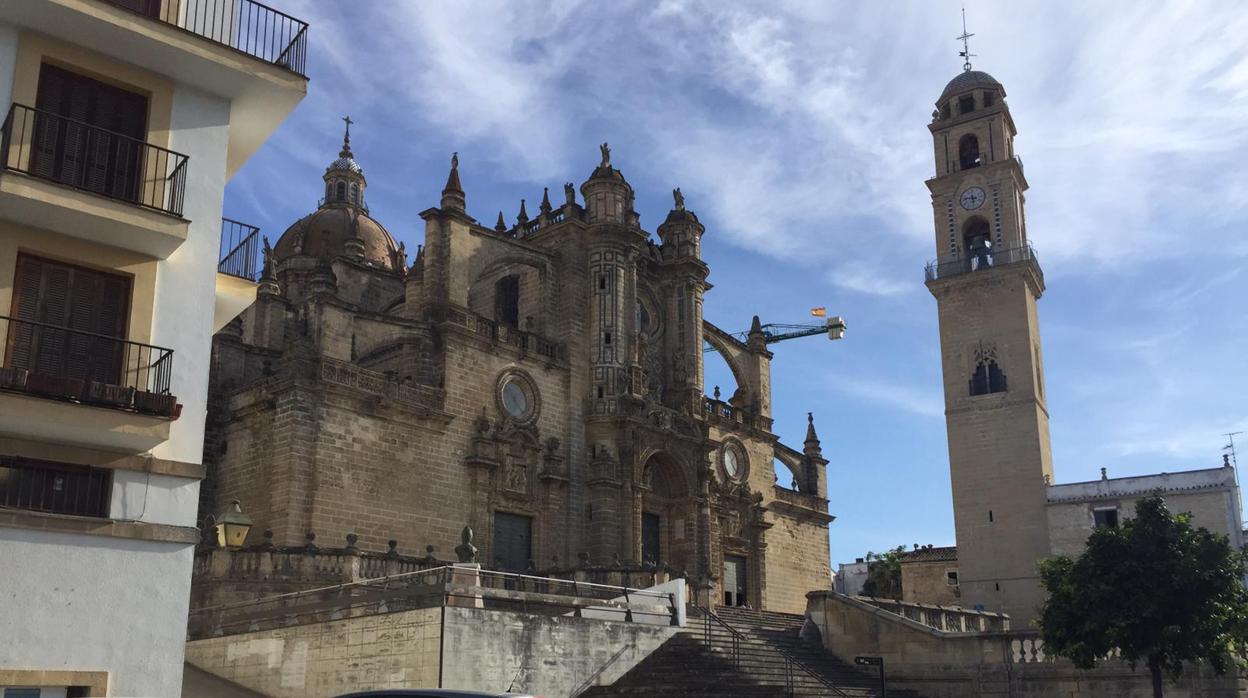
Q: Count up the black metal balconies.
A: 4